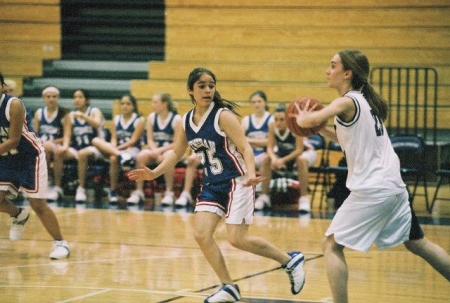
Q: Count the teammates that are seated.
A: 6